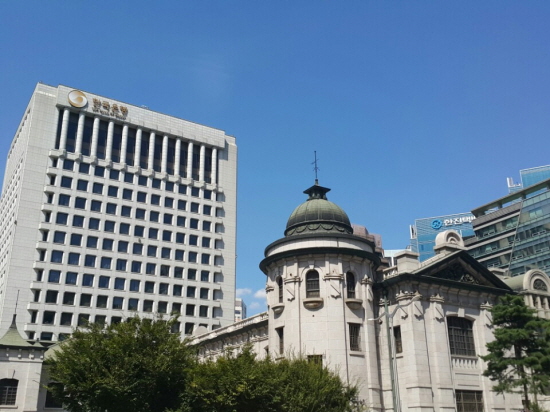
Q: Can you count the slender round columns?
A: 12